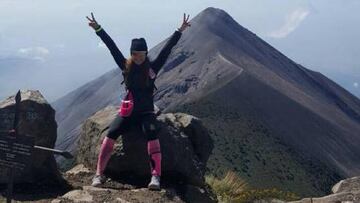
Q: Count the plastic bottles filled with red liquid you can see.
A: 0